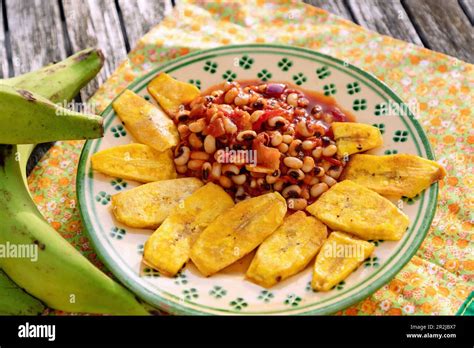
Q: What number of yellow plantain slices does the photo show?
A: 11